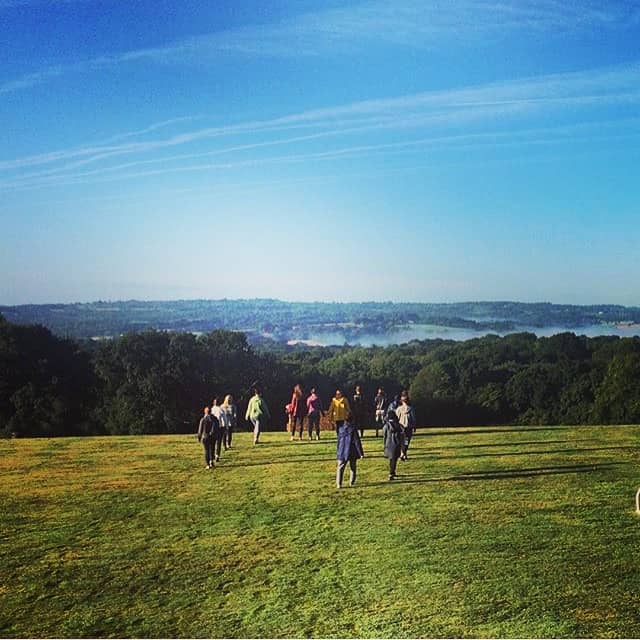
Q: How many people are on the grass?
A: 13